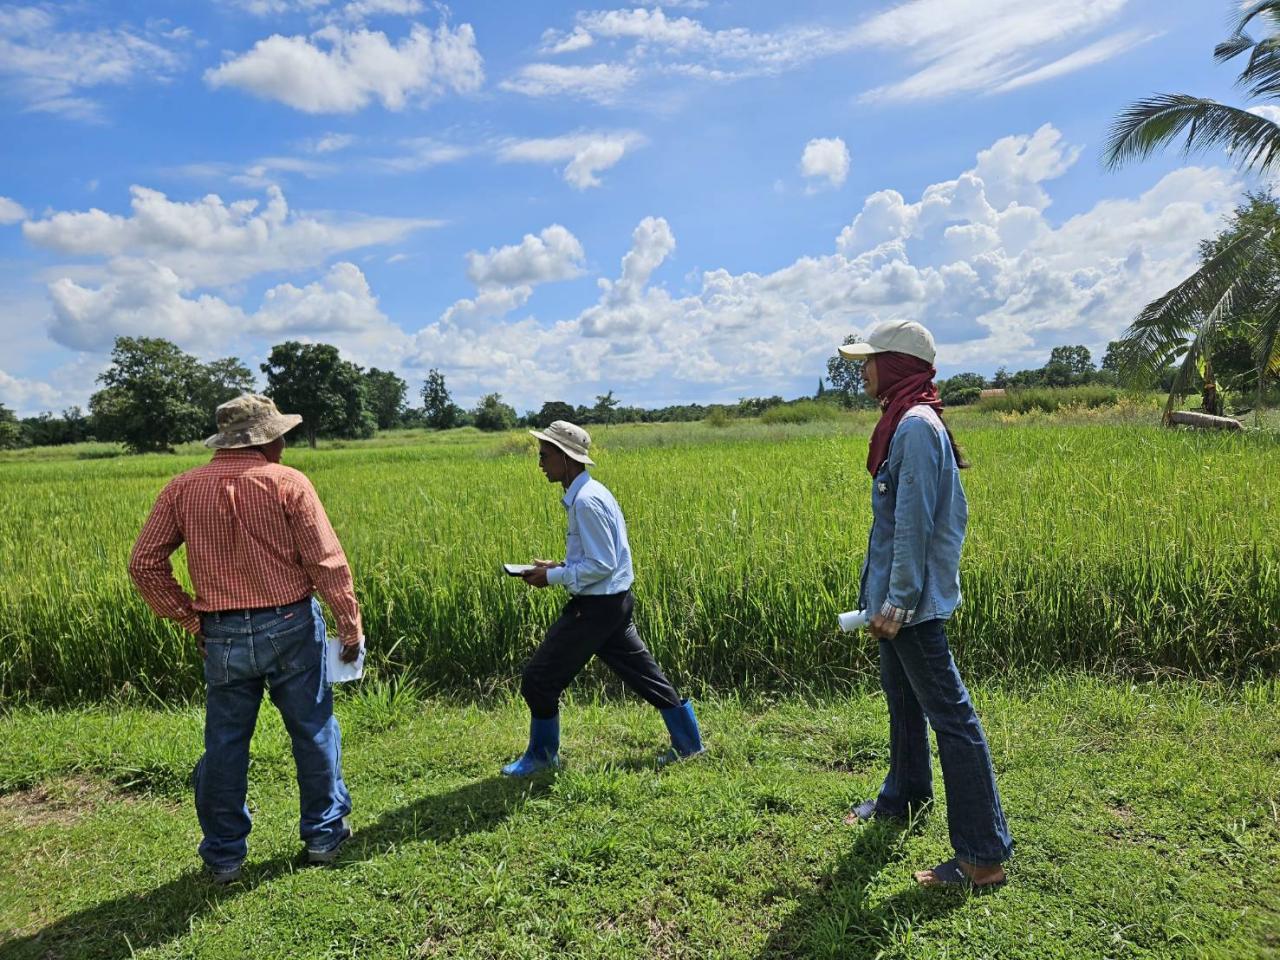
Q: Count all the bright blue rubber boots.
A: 2